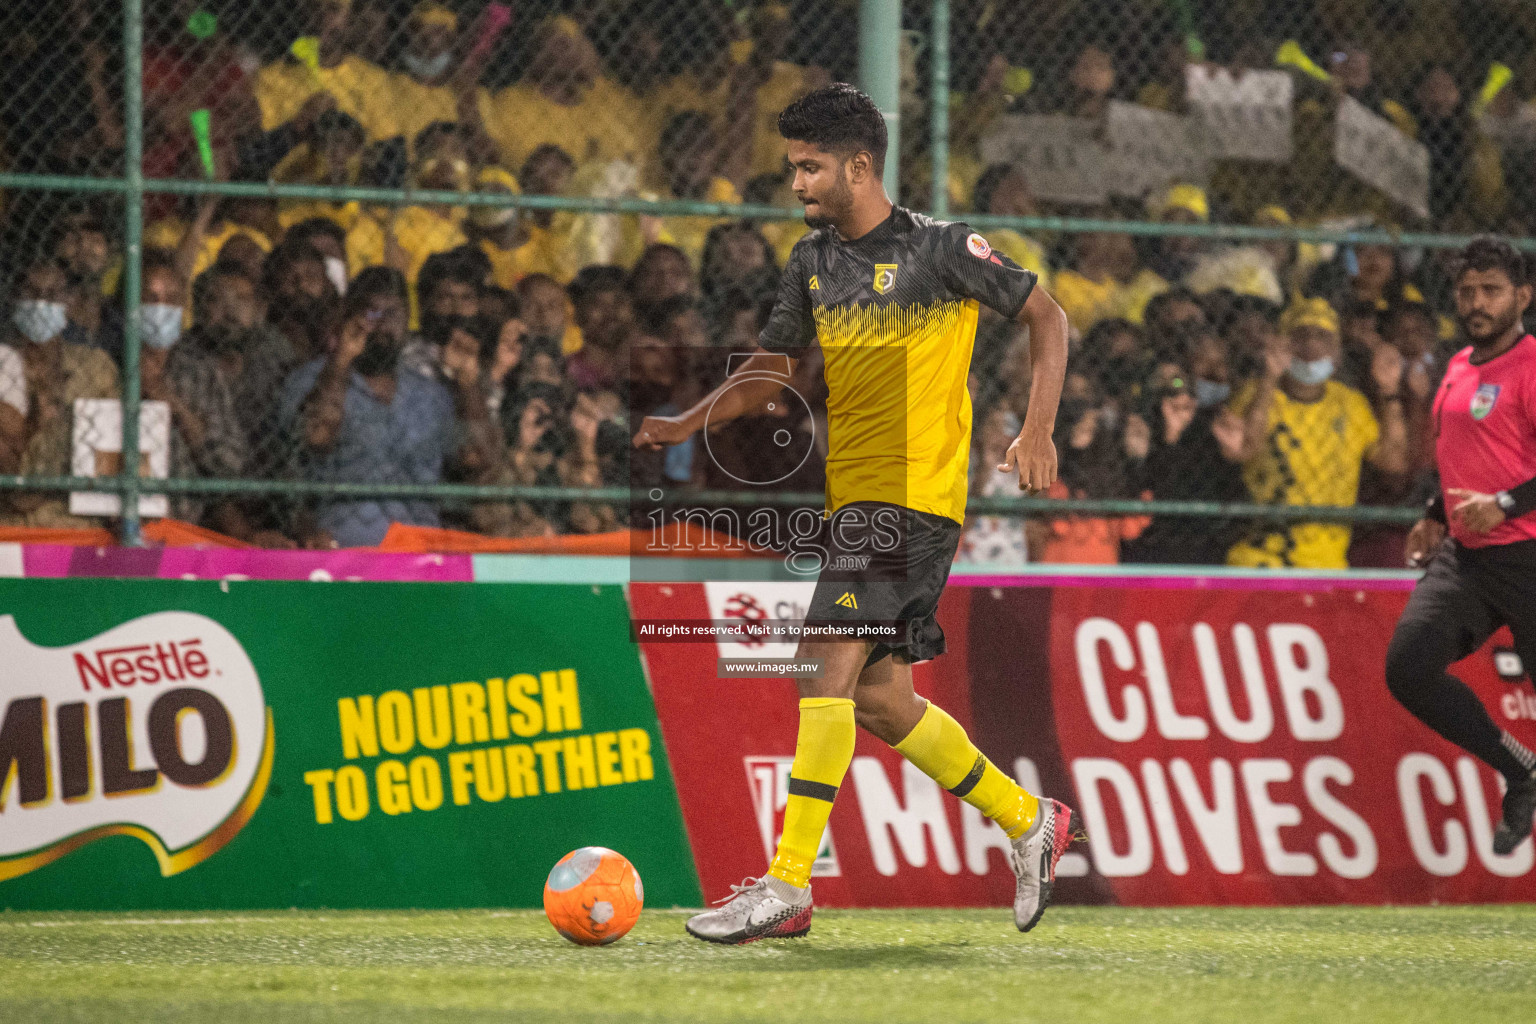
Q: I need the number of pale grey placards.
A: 4